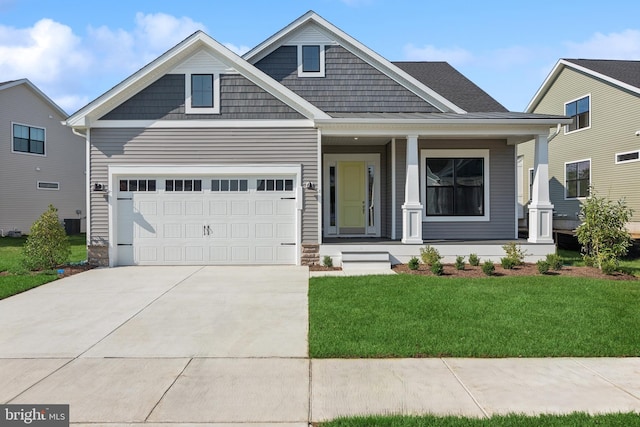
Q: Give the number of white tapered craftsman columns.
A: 2